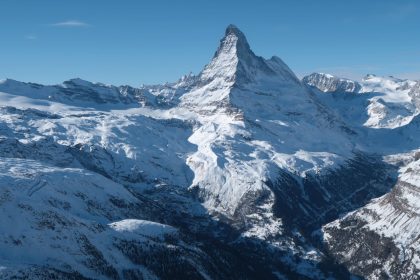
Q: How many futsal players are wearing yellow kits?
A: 0